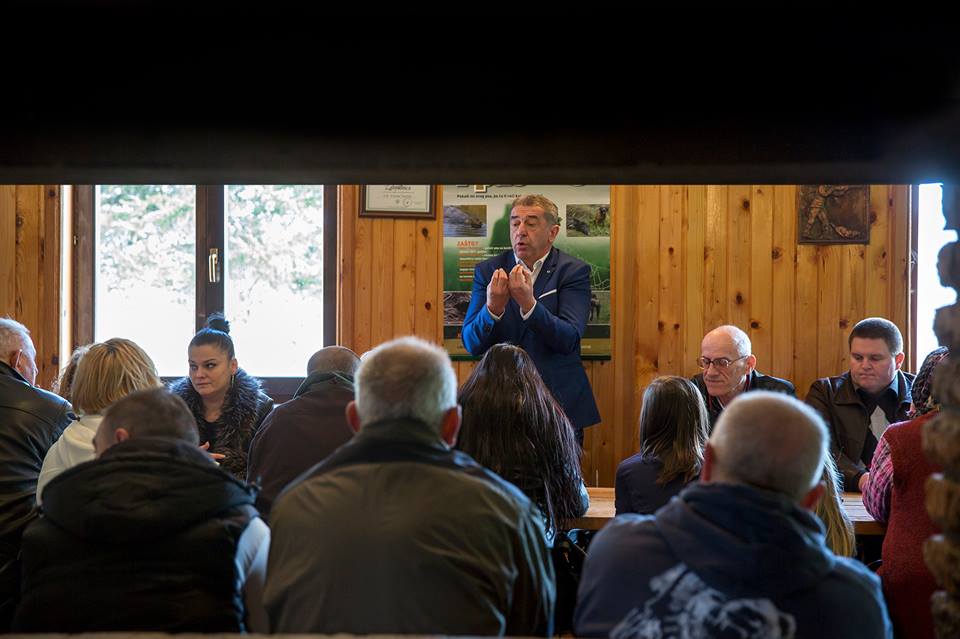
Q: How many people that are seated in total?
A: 14